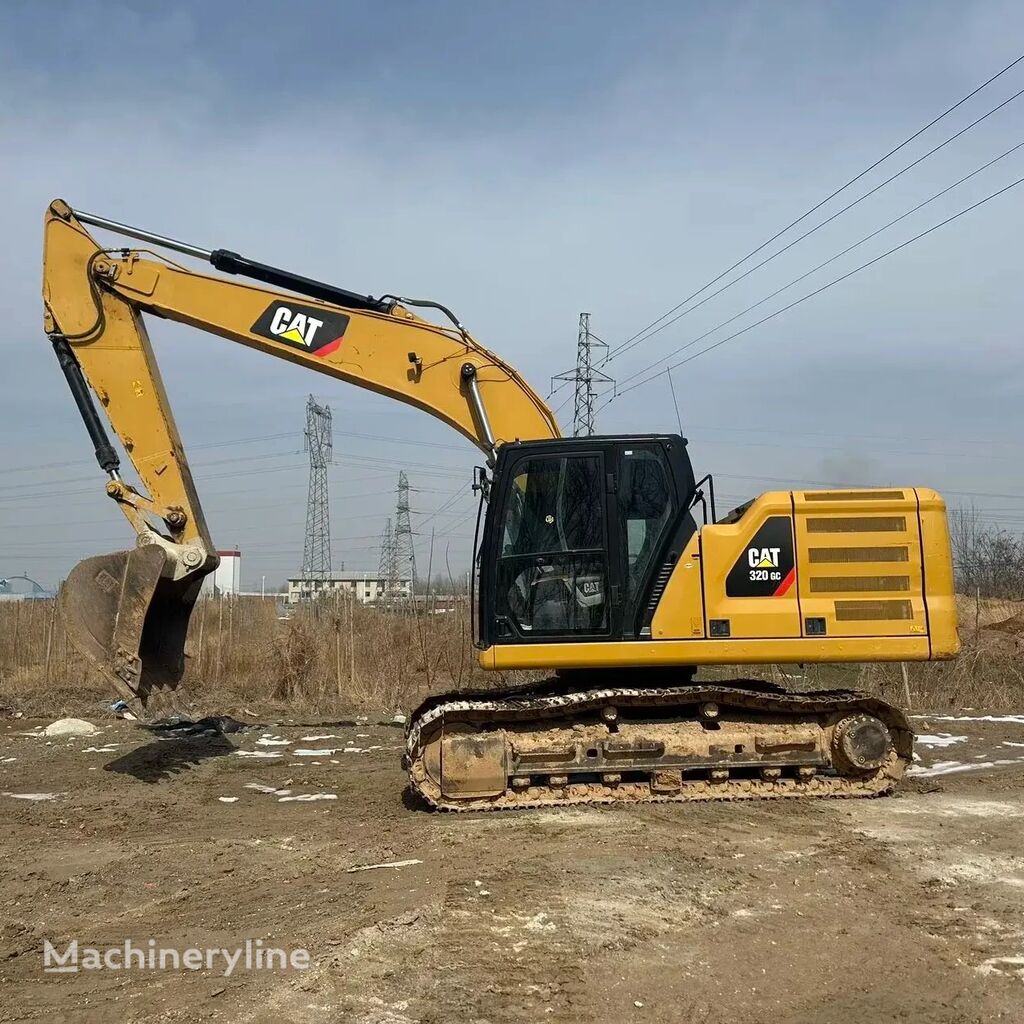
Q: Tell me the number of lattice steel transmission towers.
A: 4